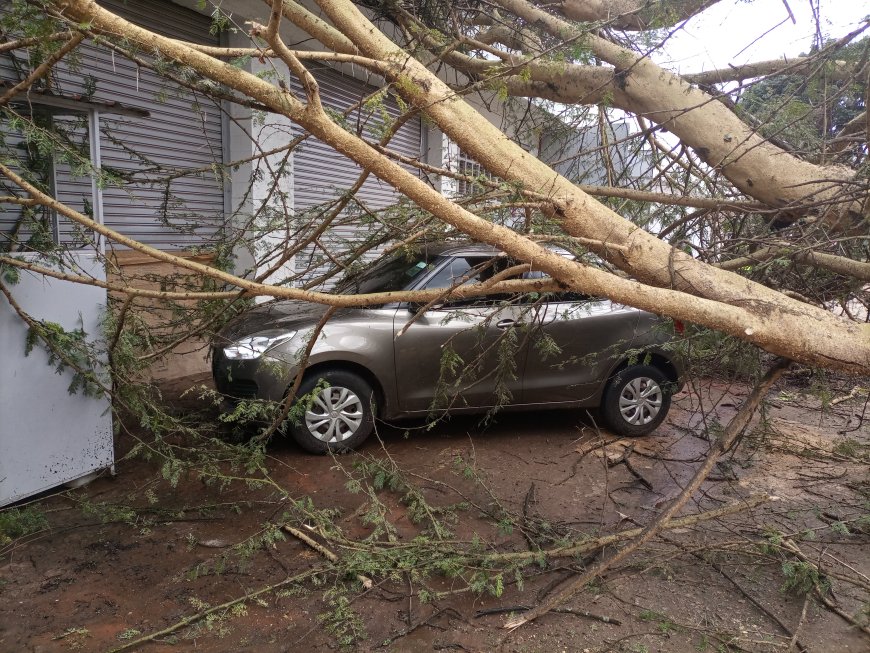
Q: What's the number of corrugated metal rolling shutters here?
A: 2